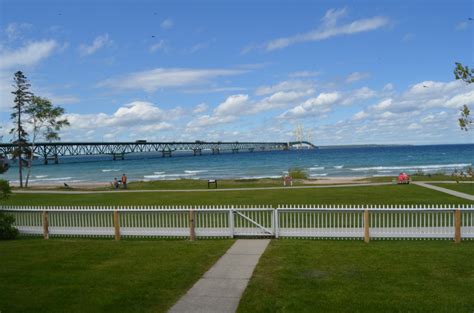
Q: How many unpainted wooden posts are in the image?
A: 5